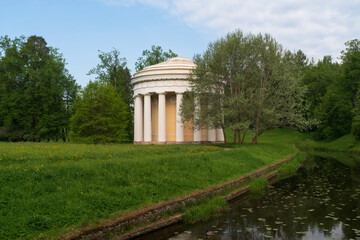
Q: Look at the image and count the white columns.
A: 7